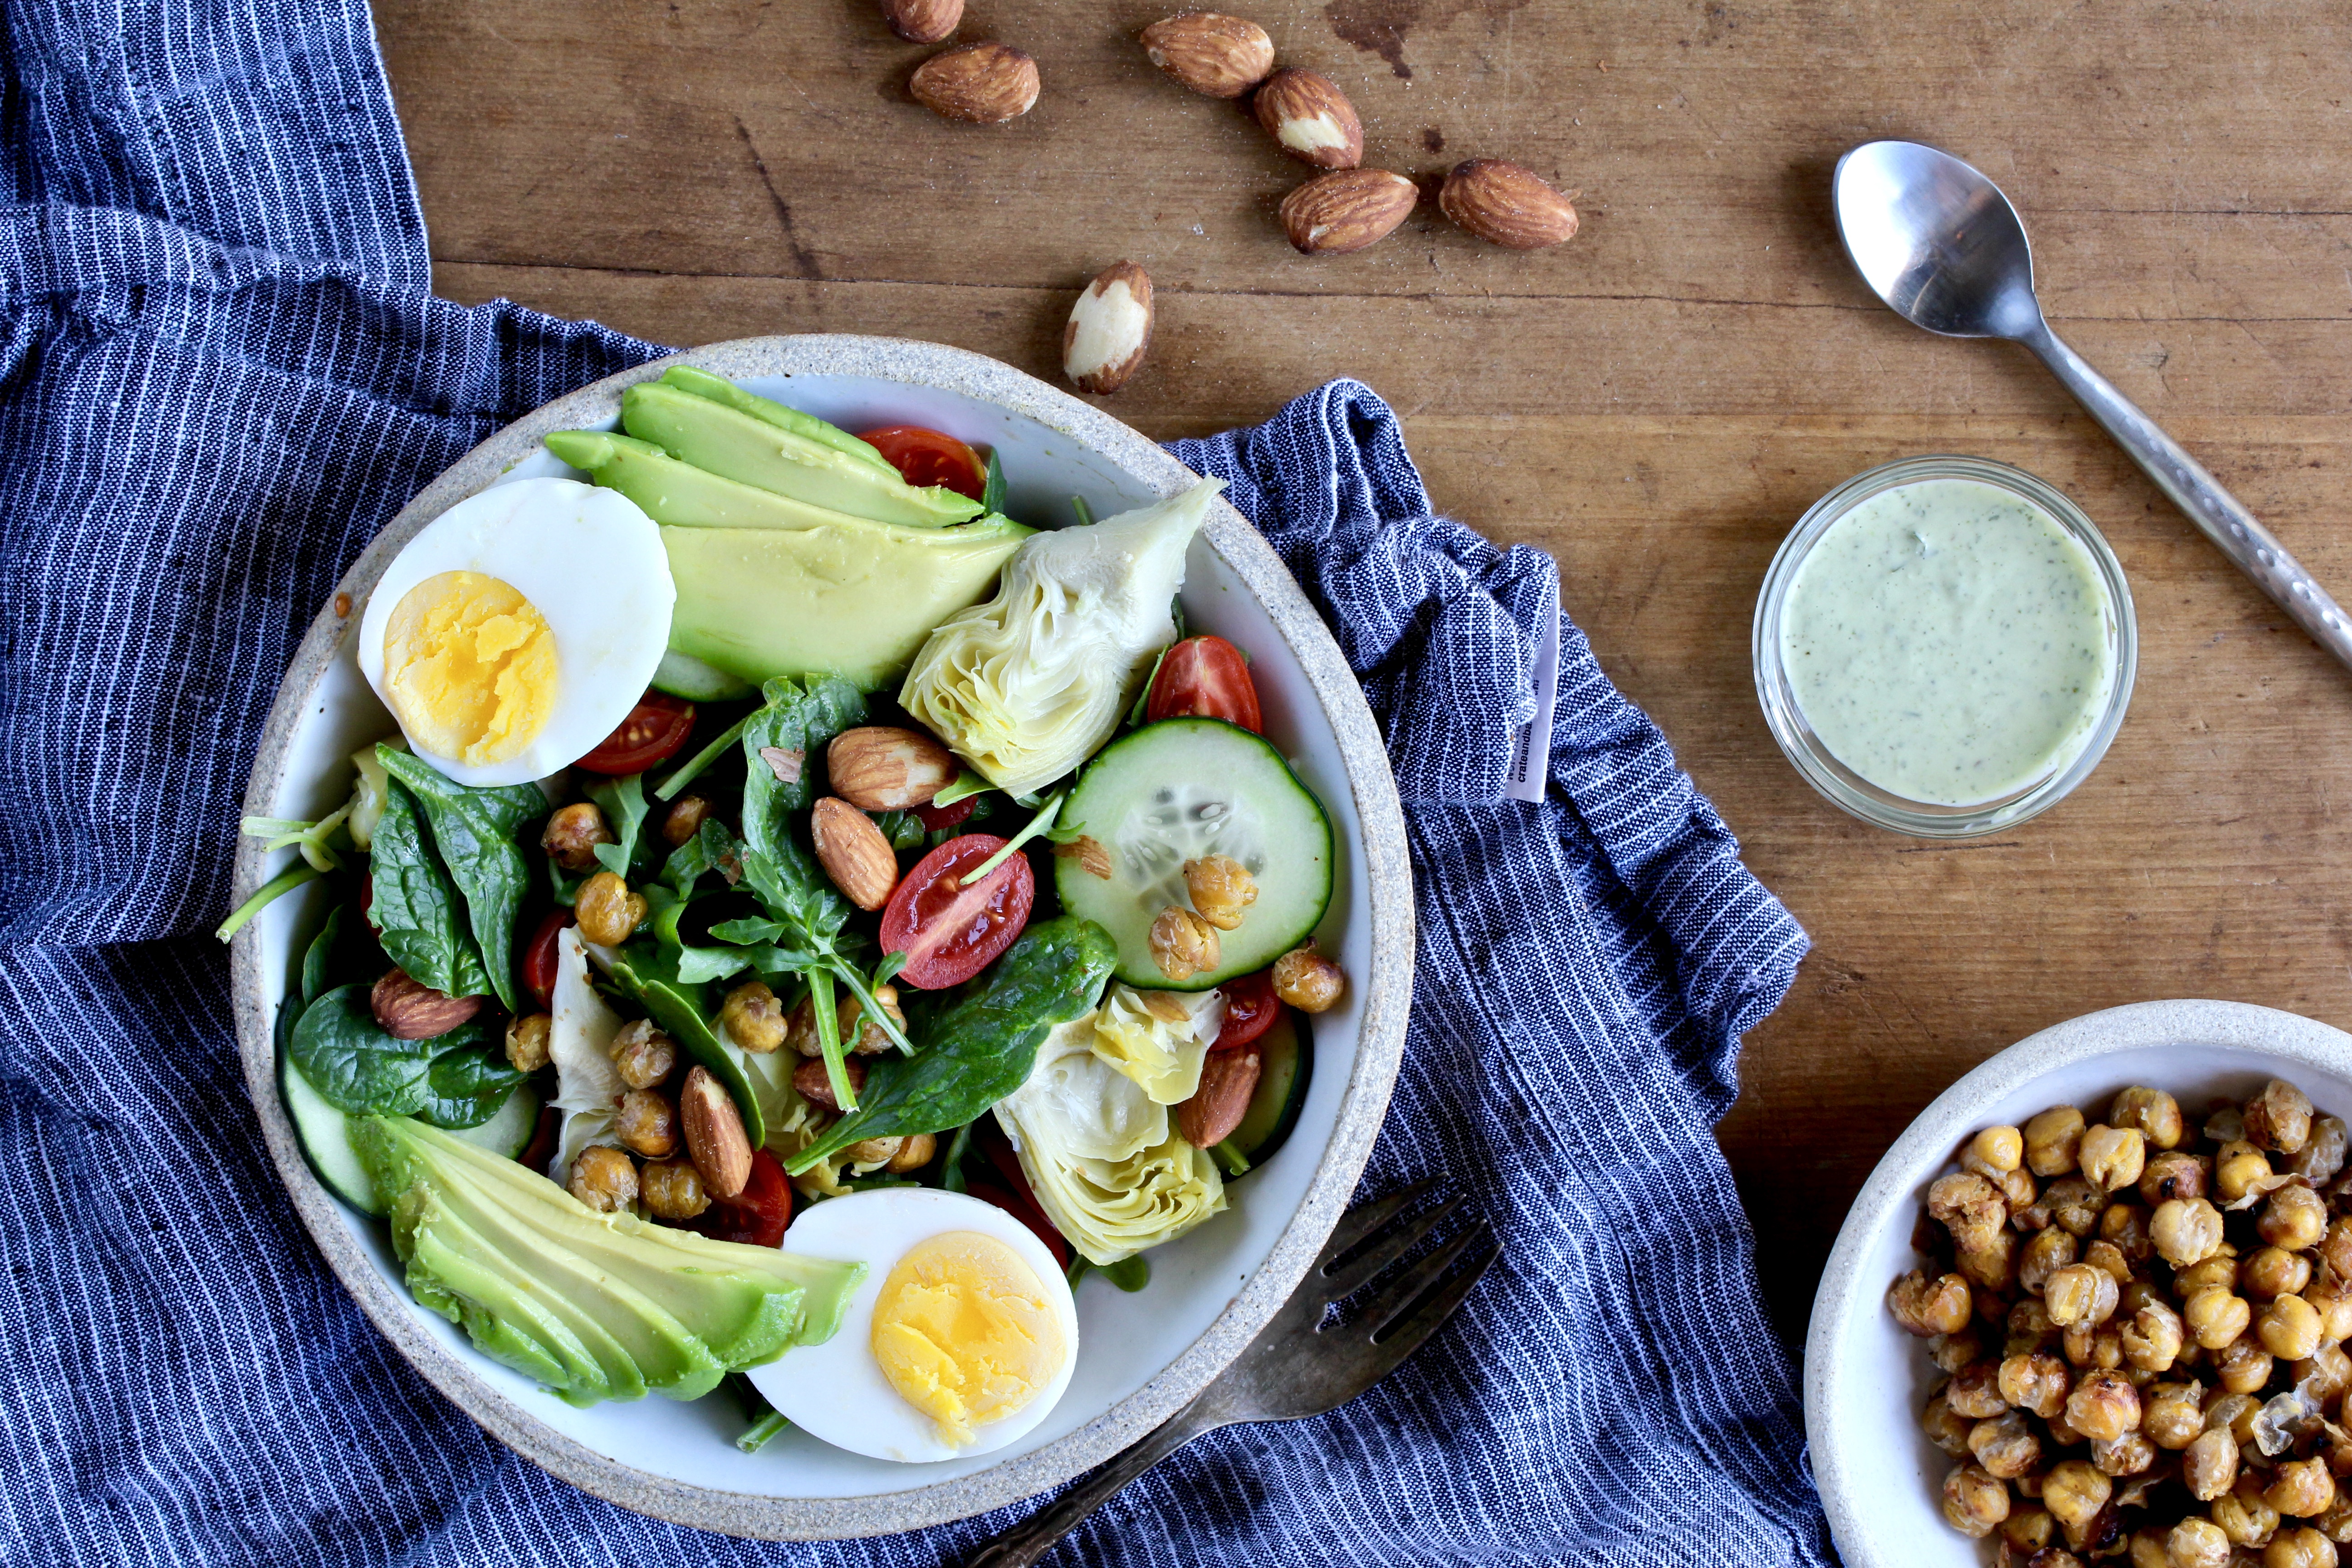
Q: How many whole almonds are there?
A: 13